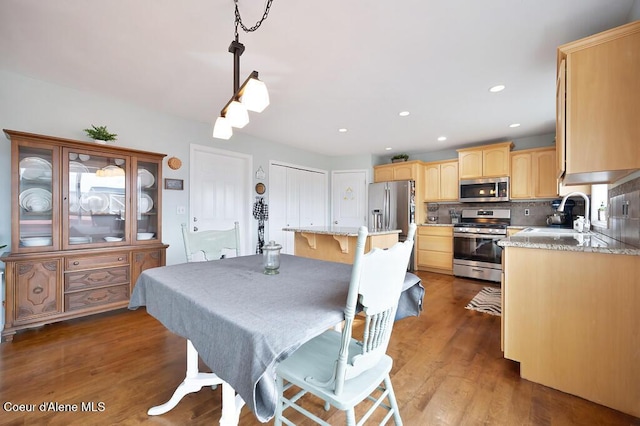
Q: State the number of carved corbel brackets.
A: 2